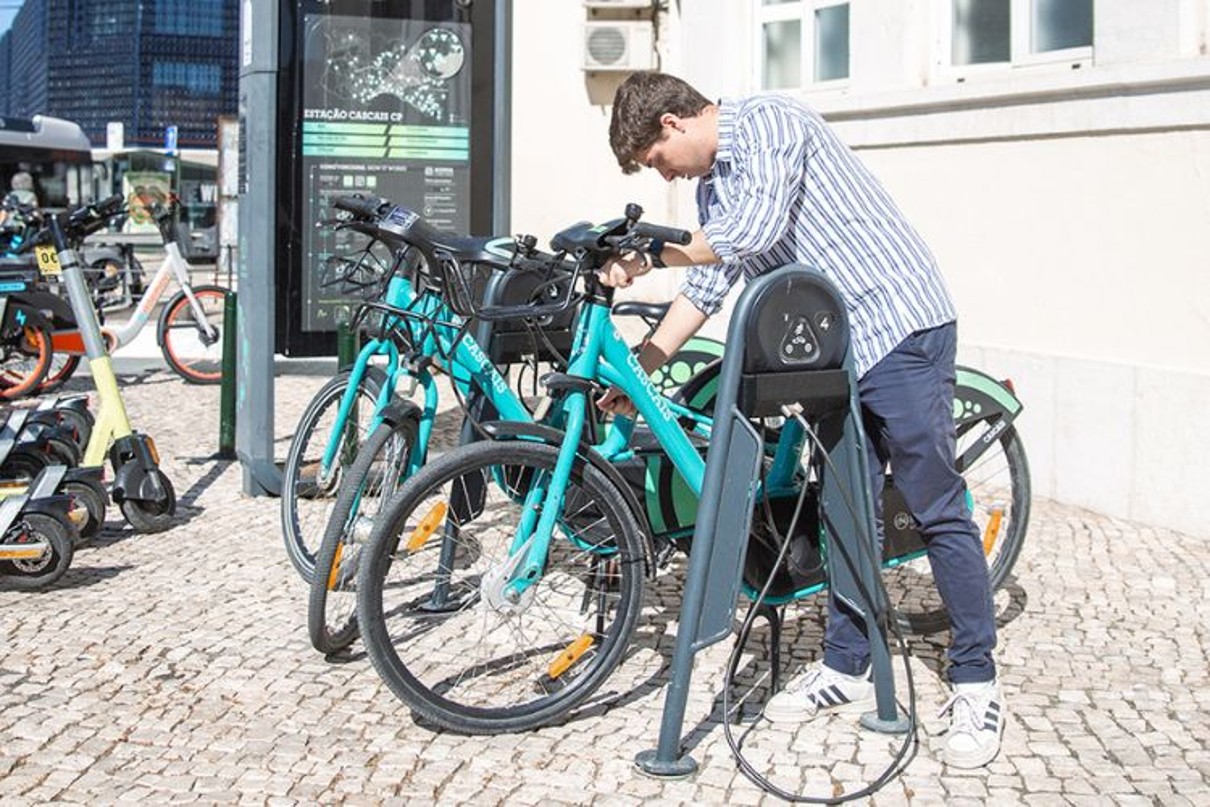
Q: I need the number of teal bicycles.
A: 3